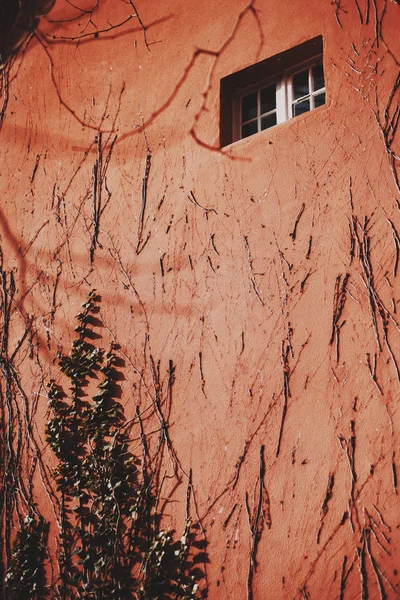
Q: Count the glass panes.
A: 8